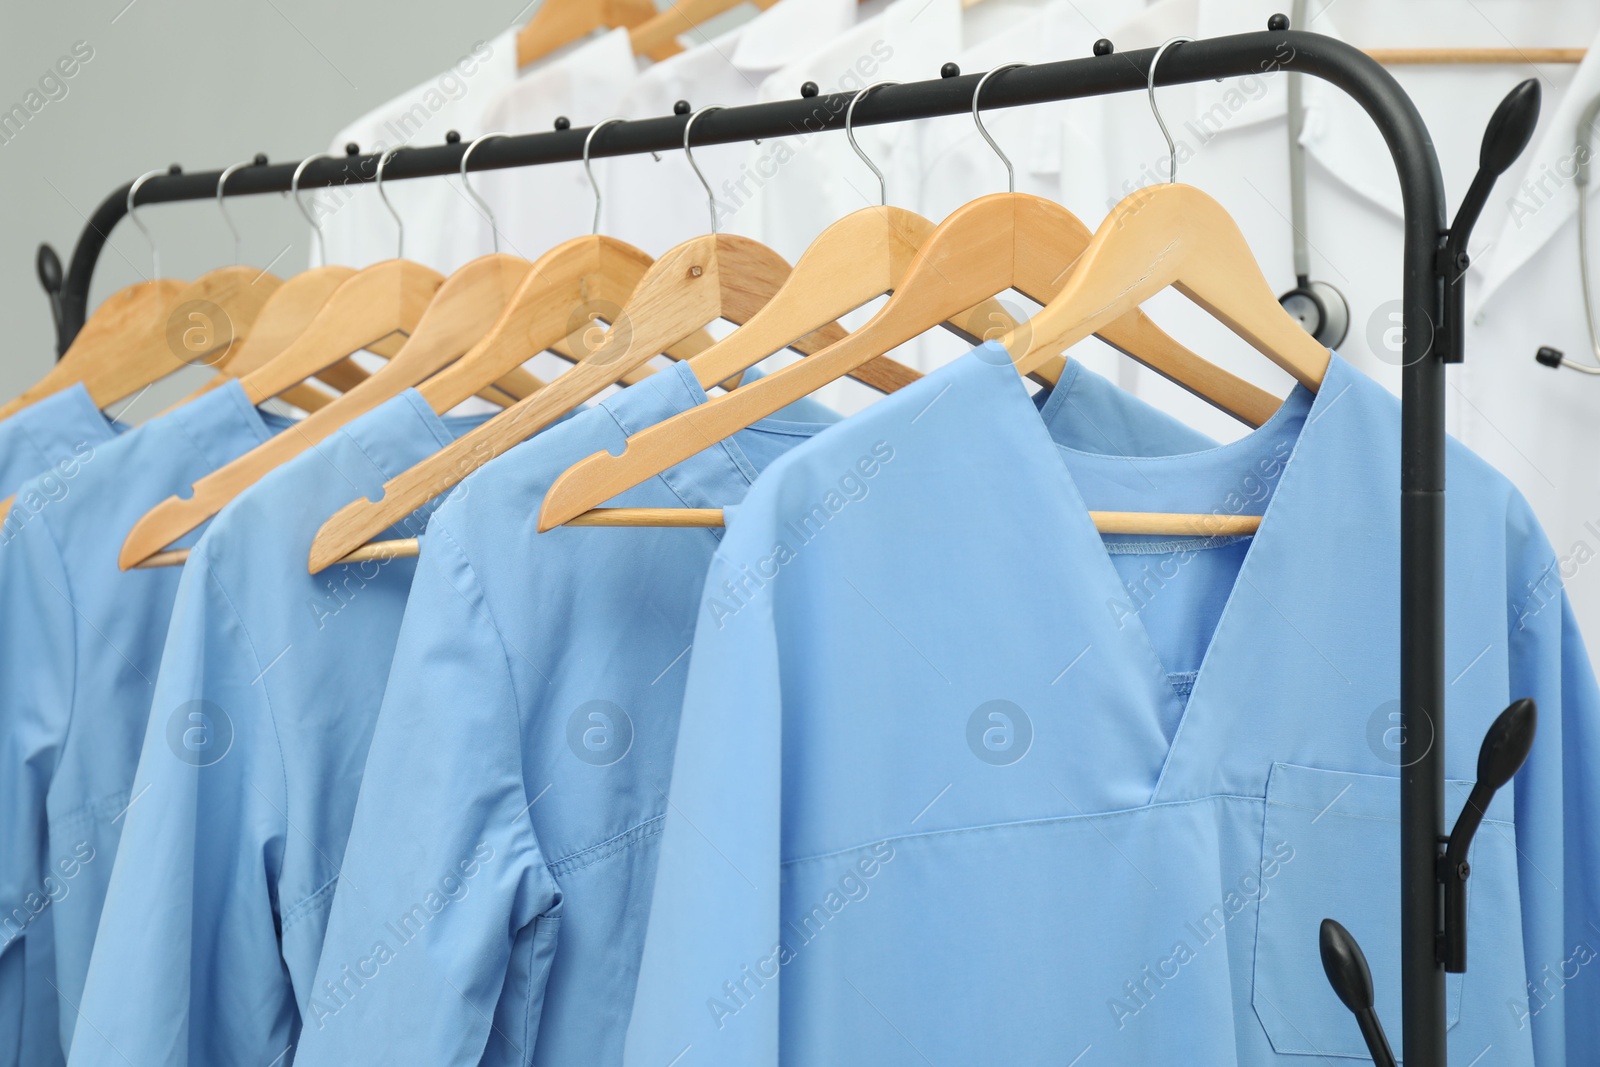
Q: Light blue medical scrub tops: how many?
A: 5